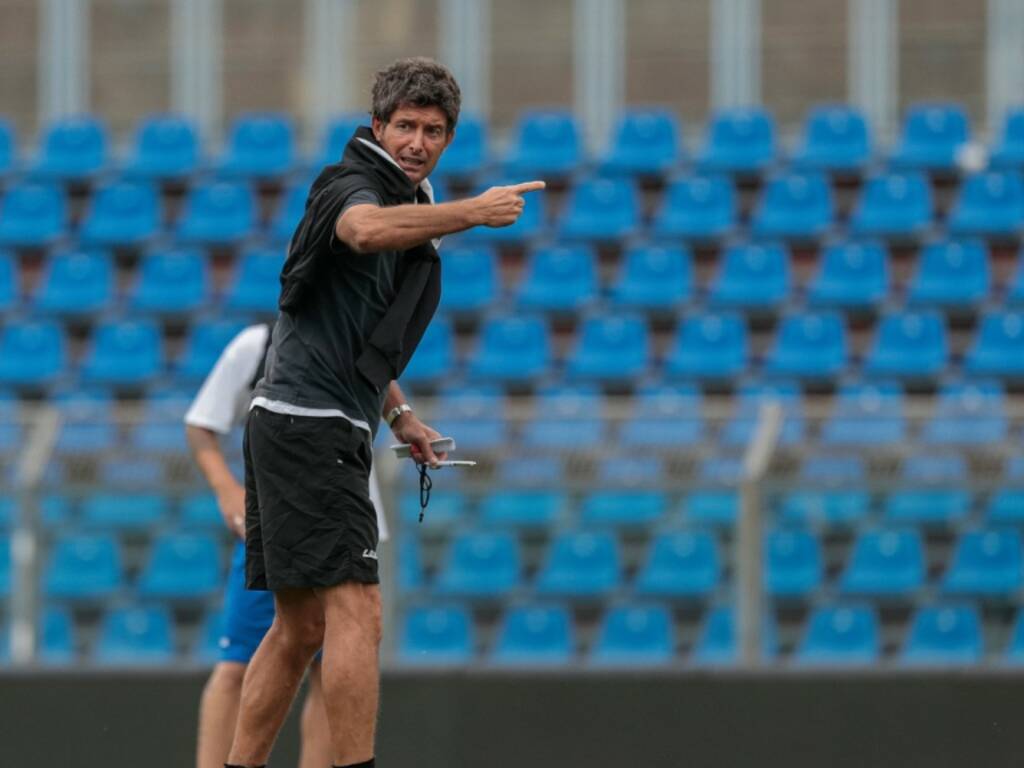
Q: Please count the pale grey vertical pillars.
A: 8